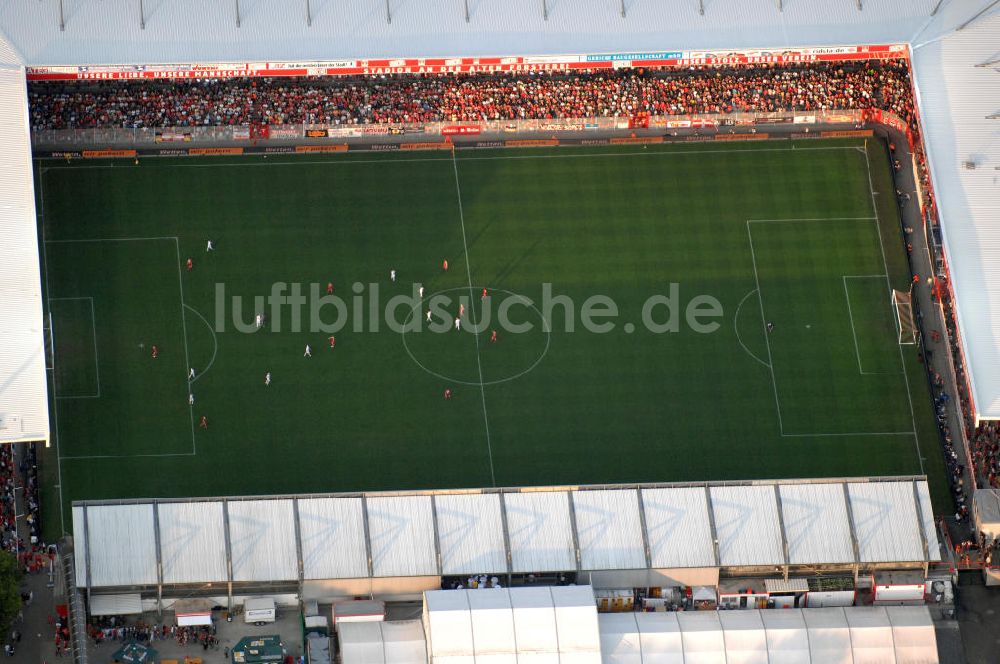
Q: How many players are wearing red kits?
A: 10